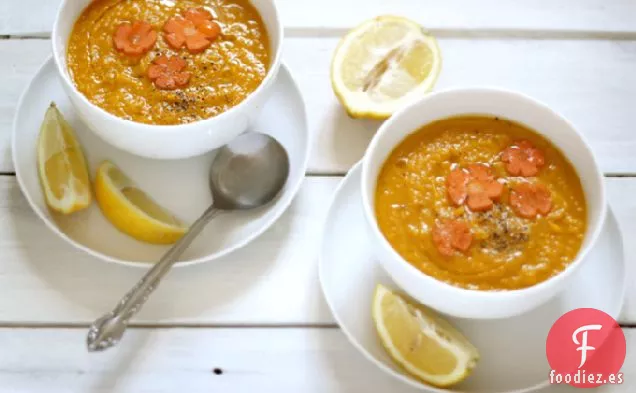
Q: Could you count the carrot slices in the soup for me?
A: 7